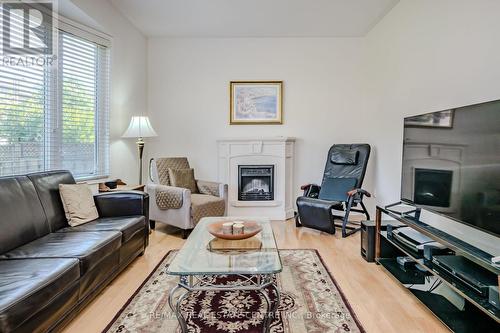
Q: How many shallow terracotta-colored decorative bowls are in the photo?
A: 1